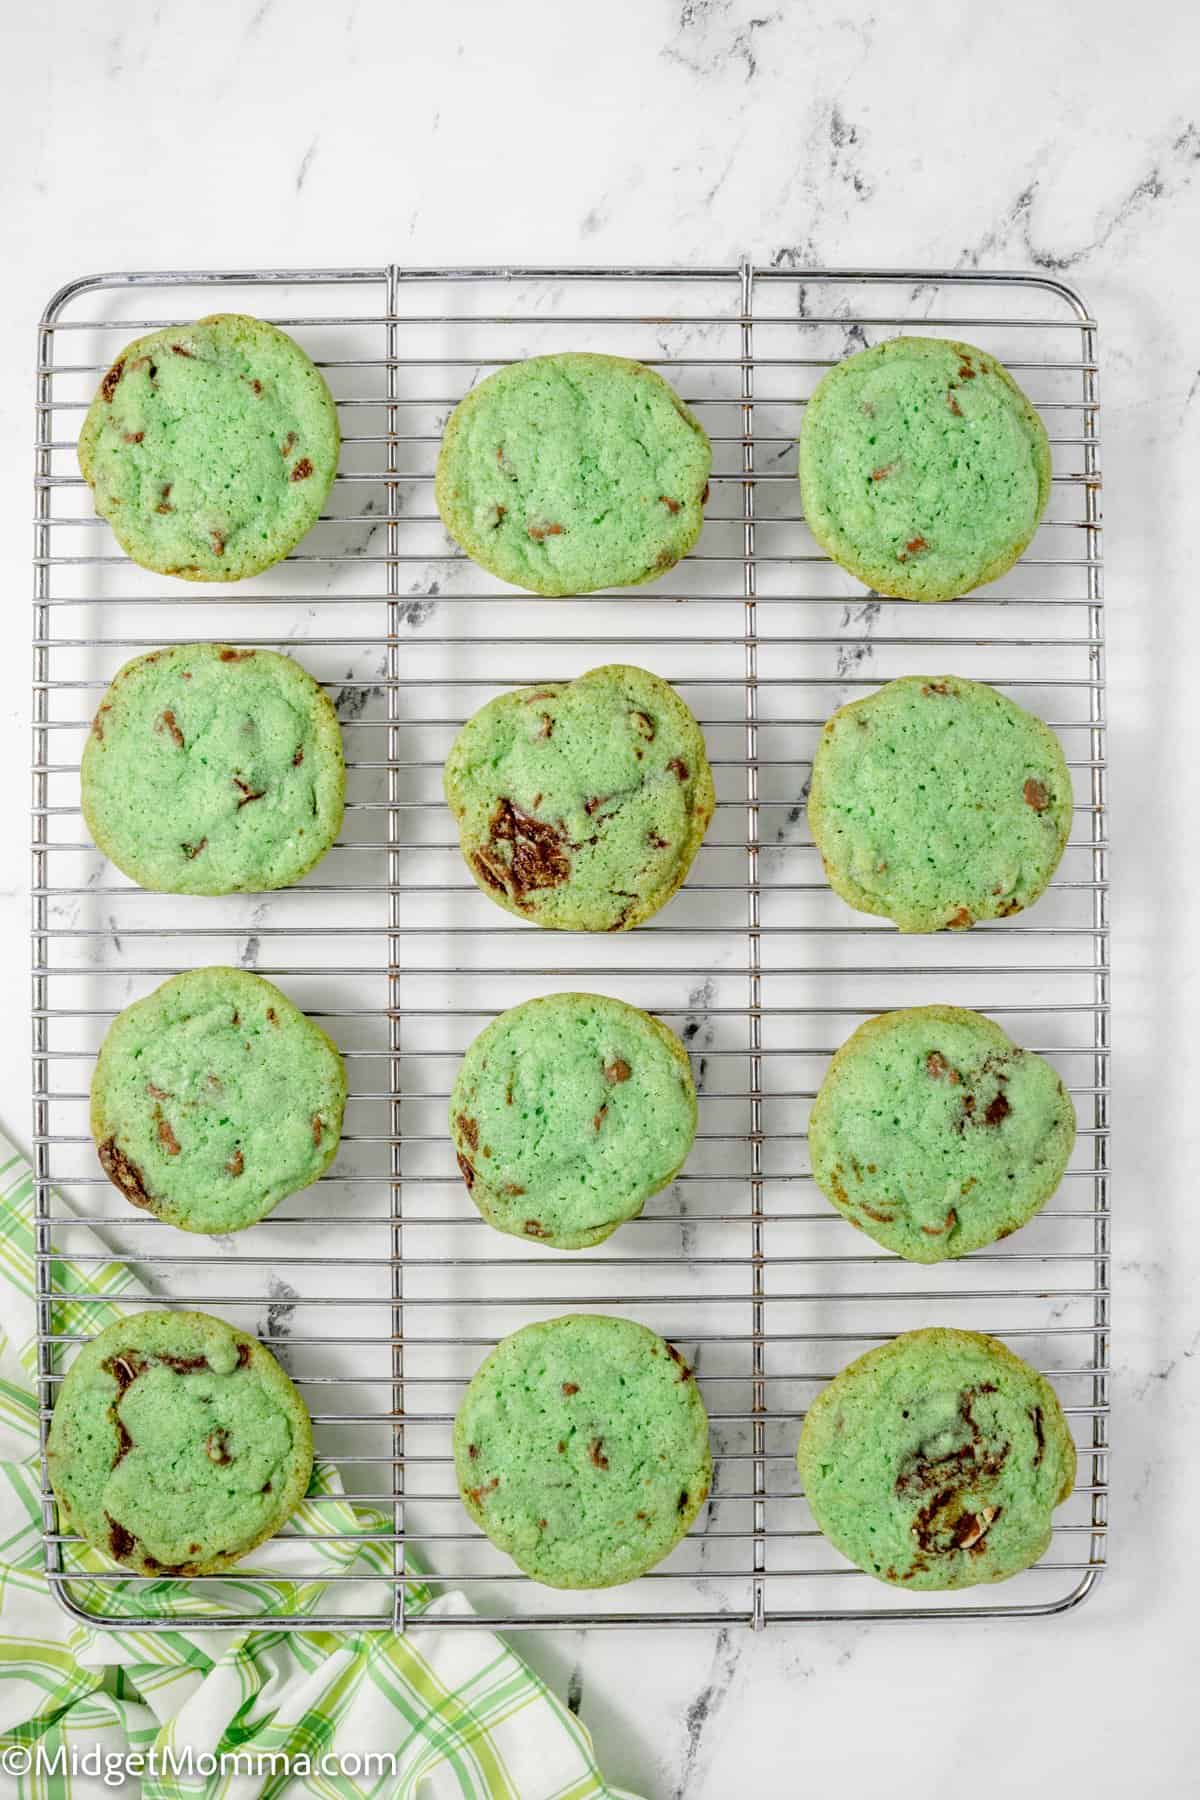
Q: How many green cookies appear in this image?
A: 12